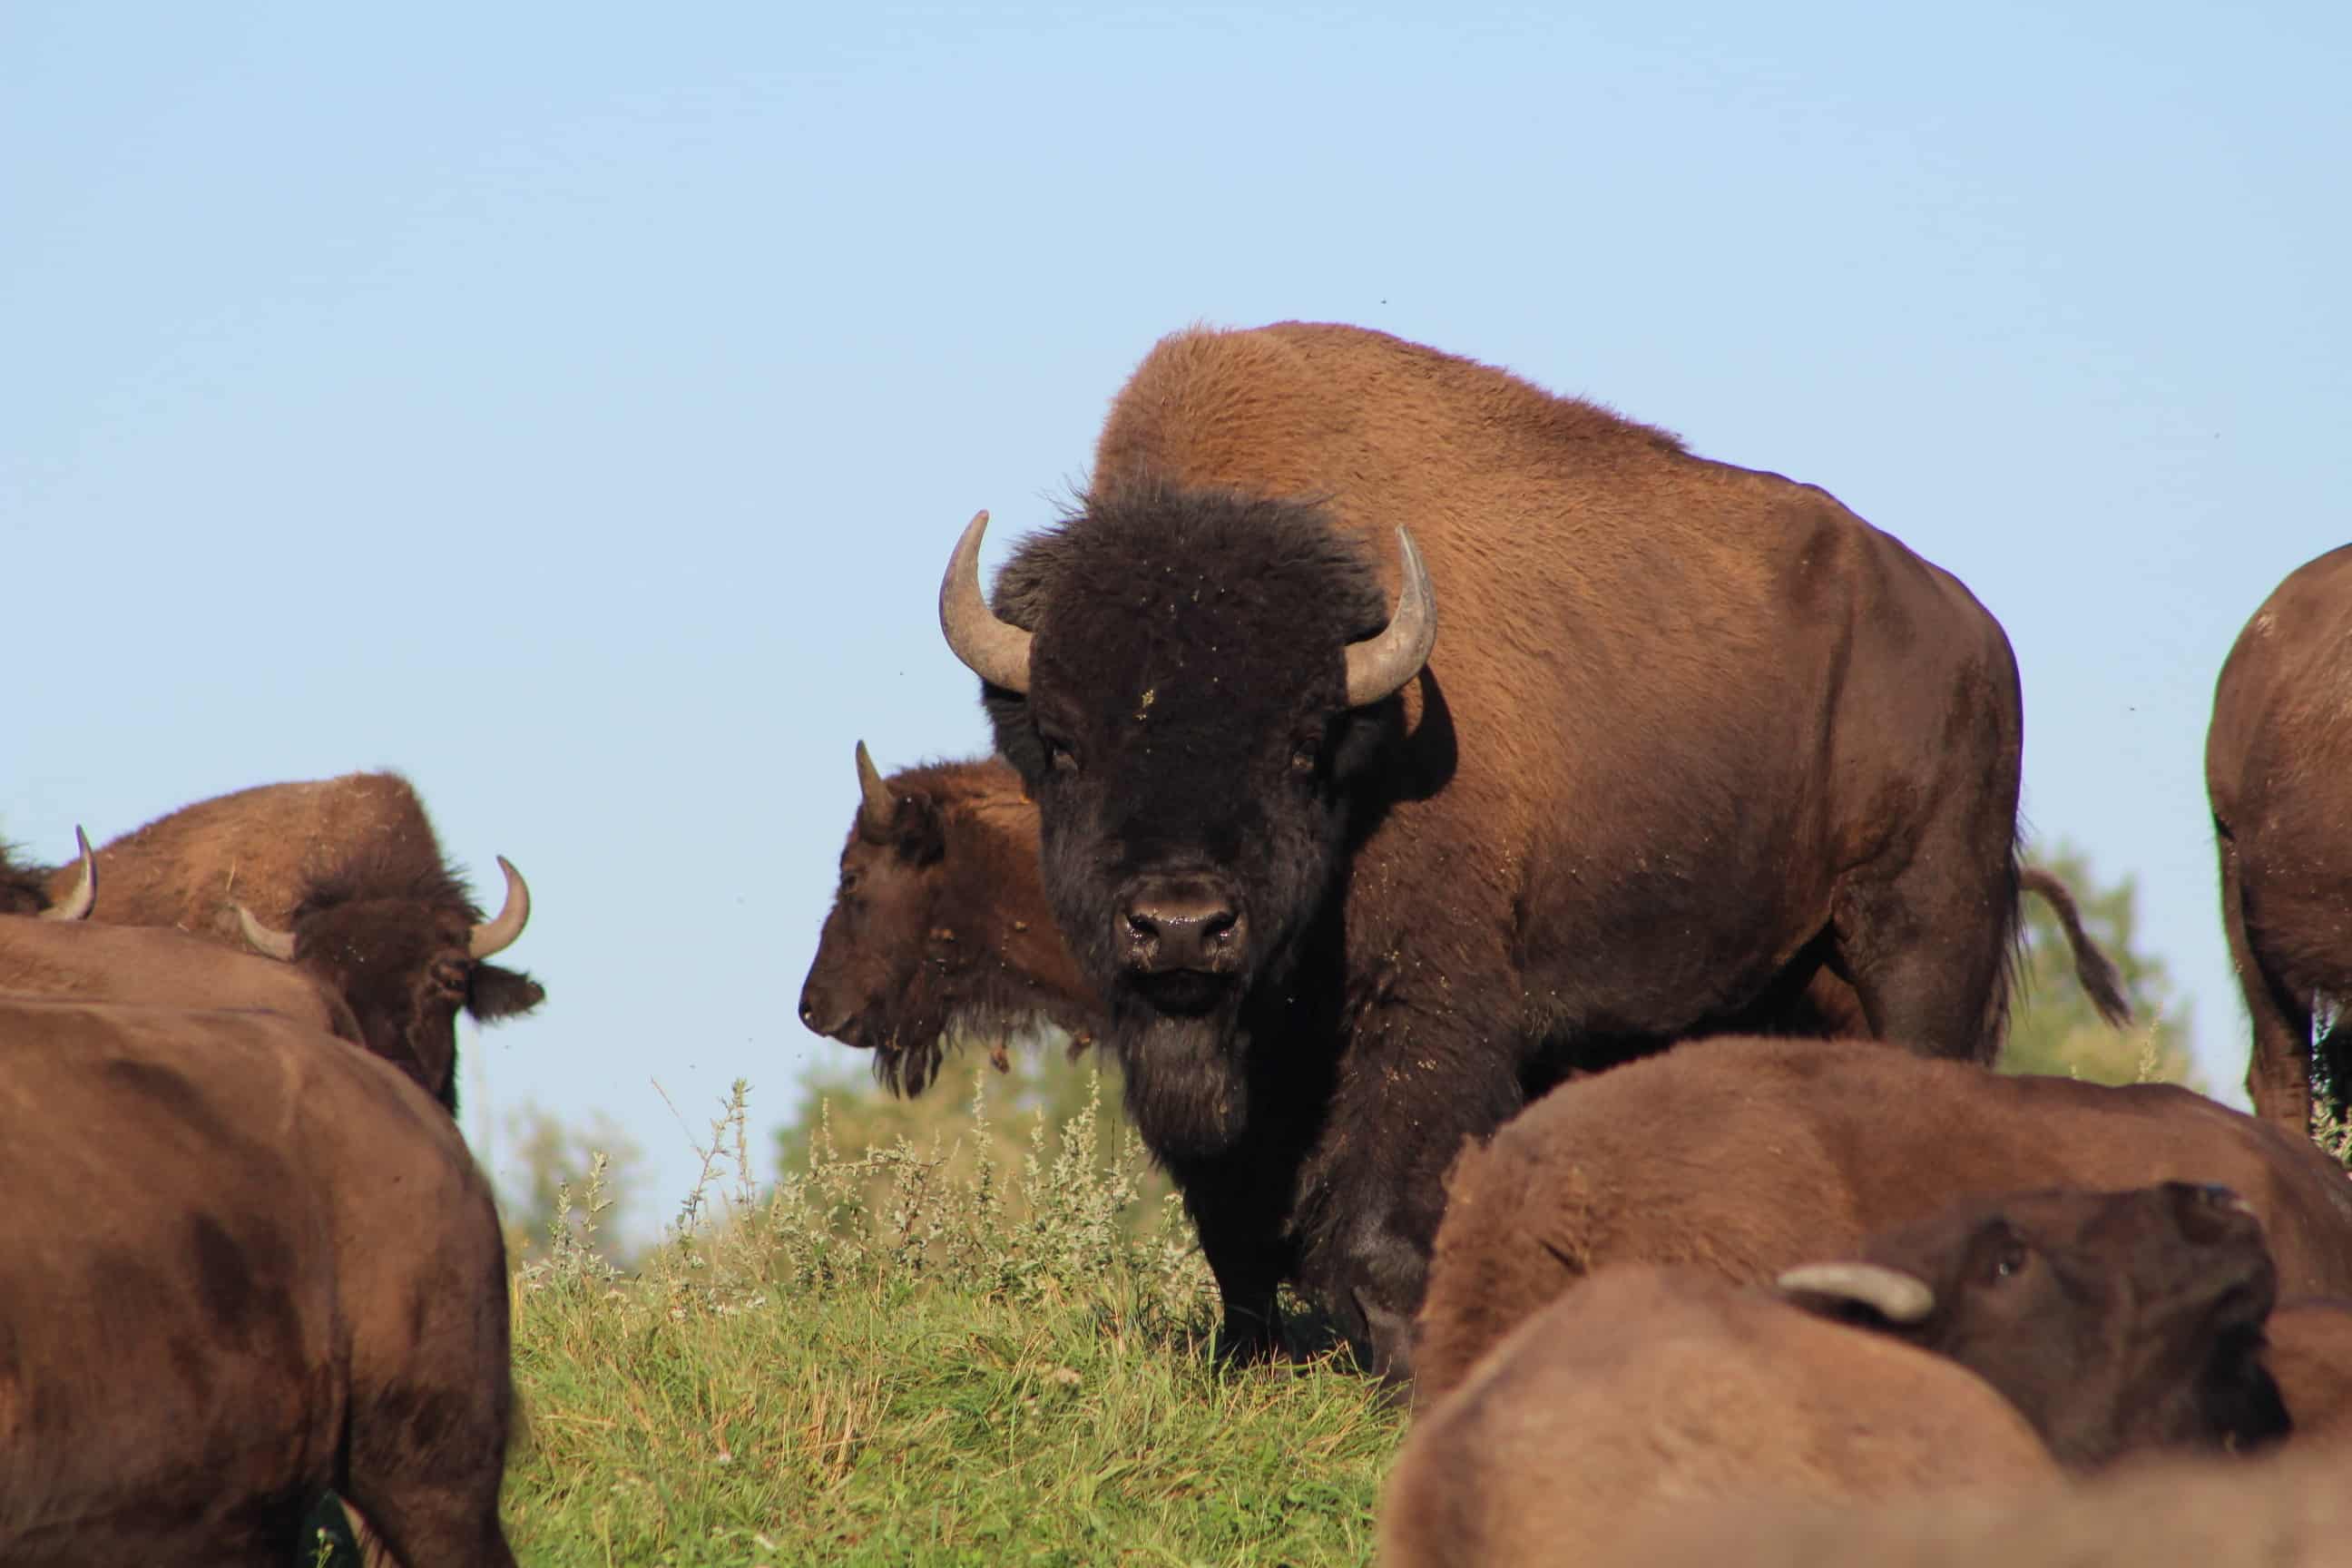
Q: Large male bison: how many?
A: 1